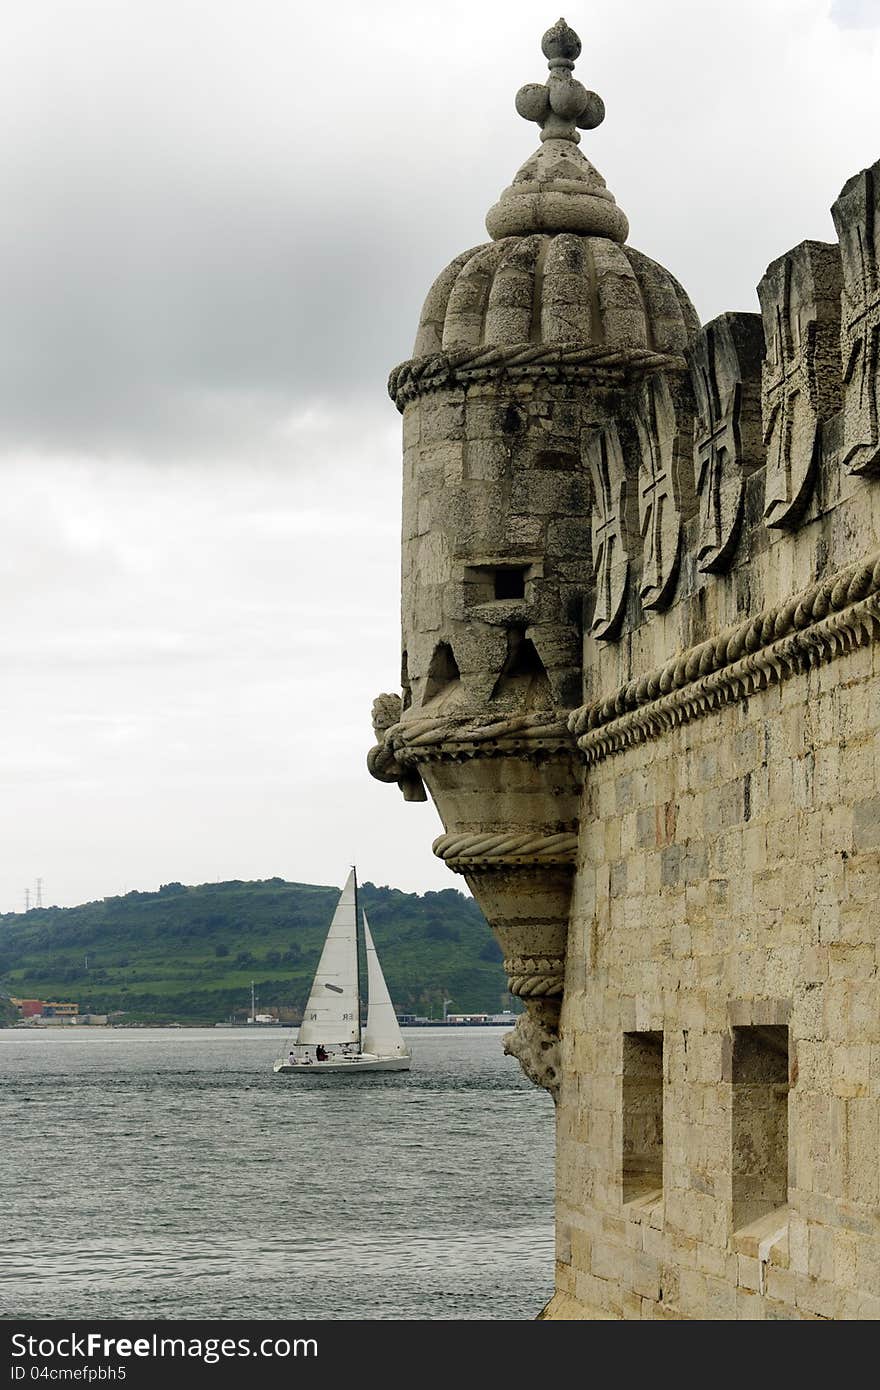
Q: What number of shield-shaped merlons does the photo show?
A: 5